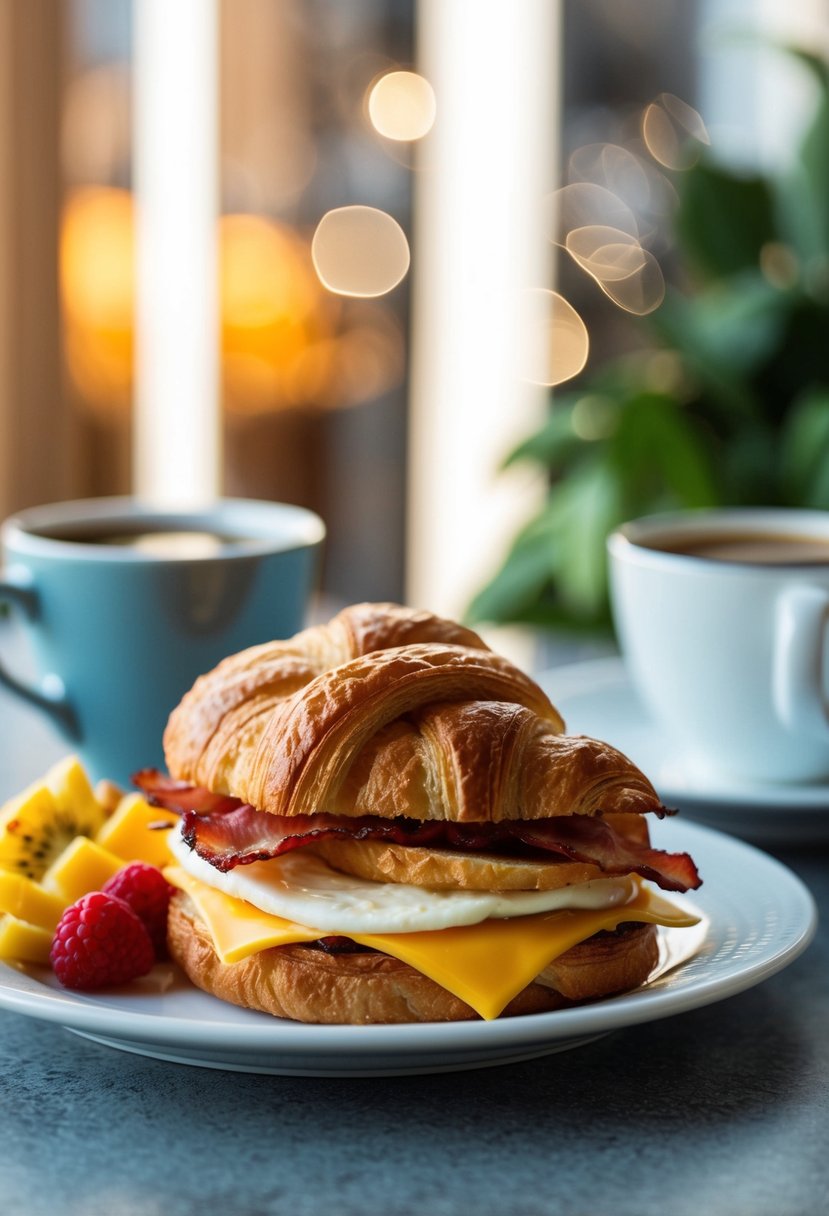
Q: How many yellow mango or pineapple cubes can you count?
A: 4